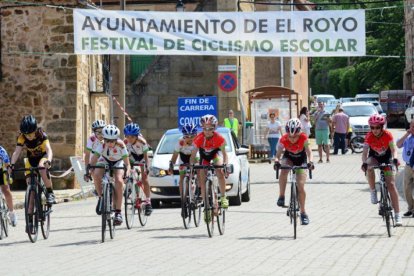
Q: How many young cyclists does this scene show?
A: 9